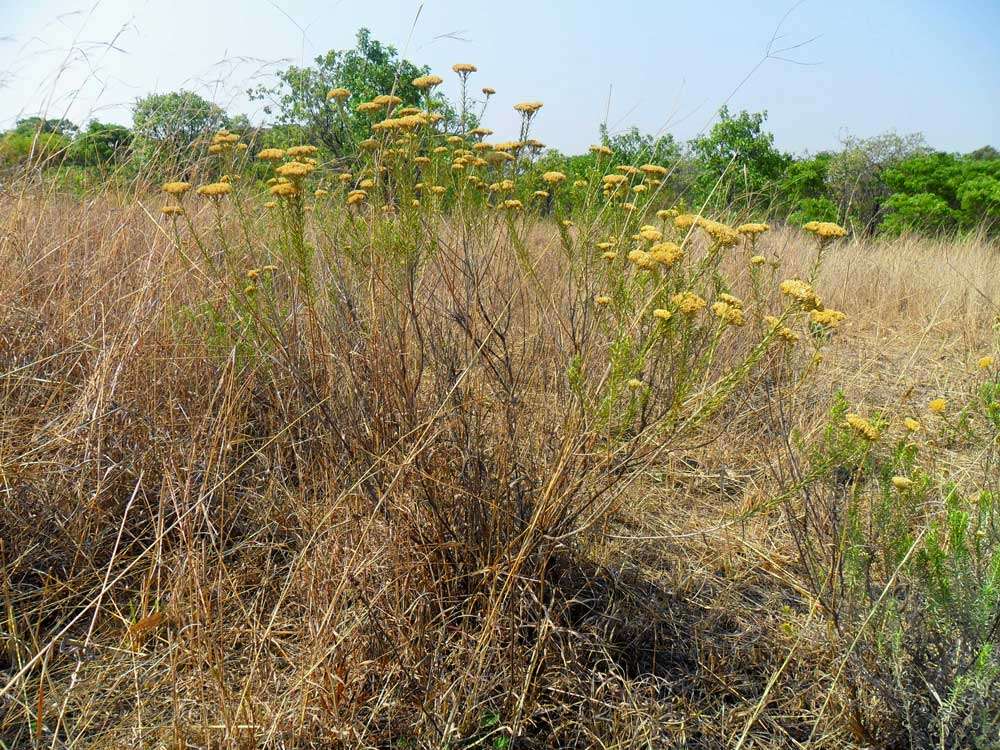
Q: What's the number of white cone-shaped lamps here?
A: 0